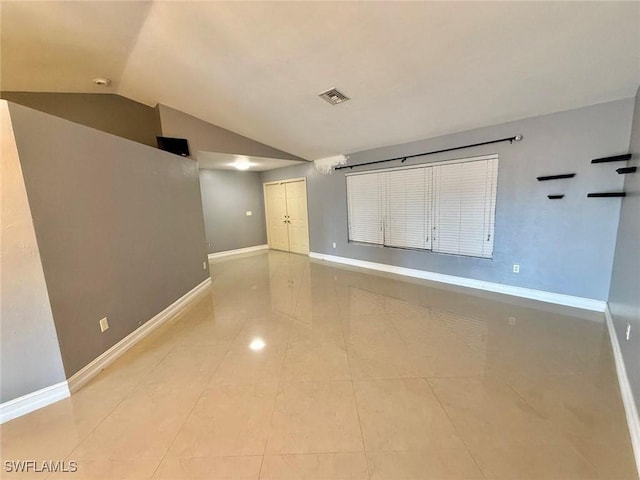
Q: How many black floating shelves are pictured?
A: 5